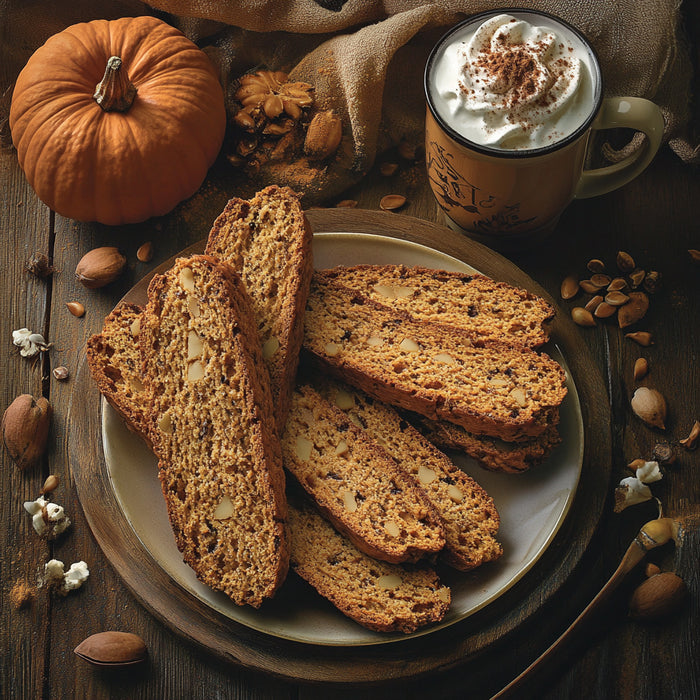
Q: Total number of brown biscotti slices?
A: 9